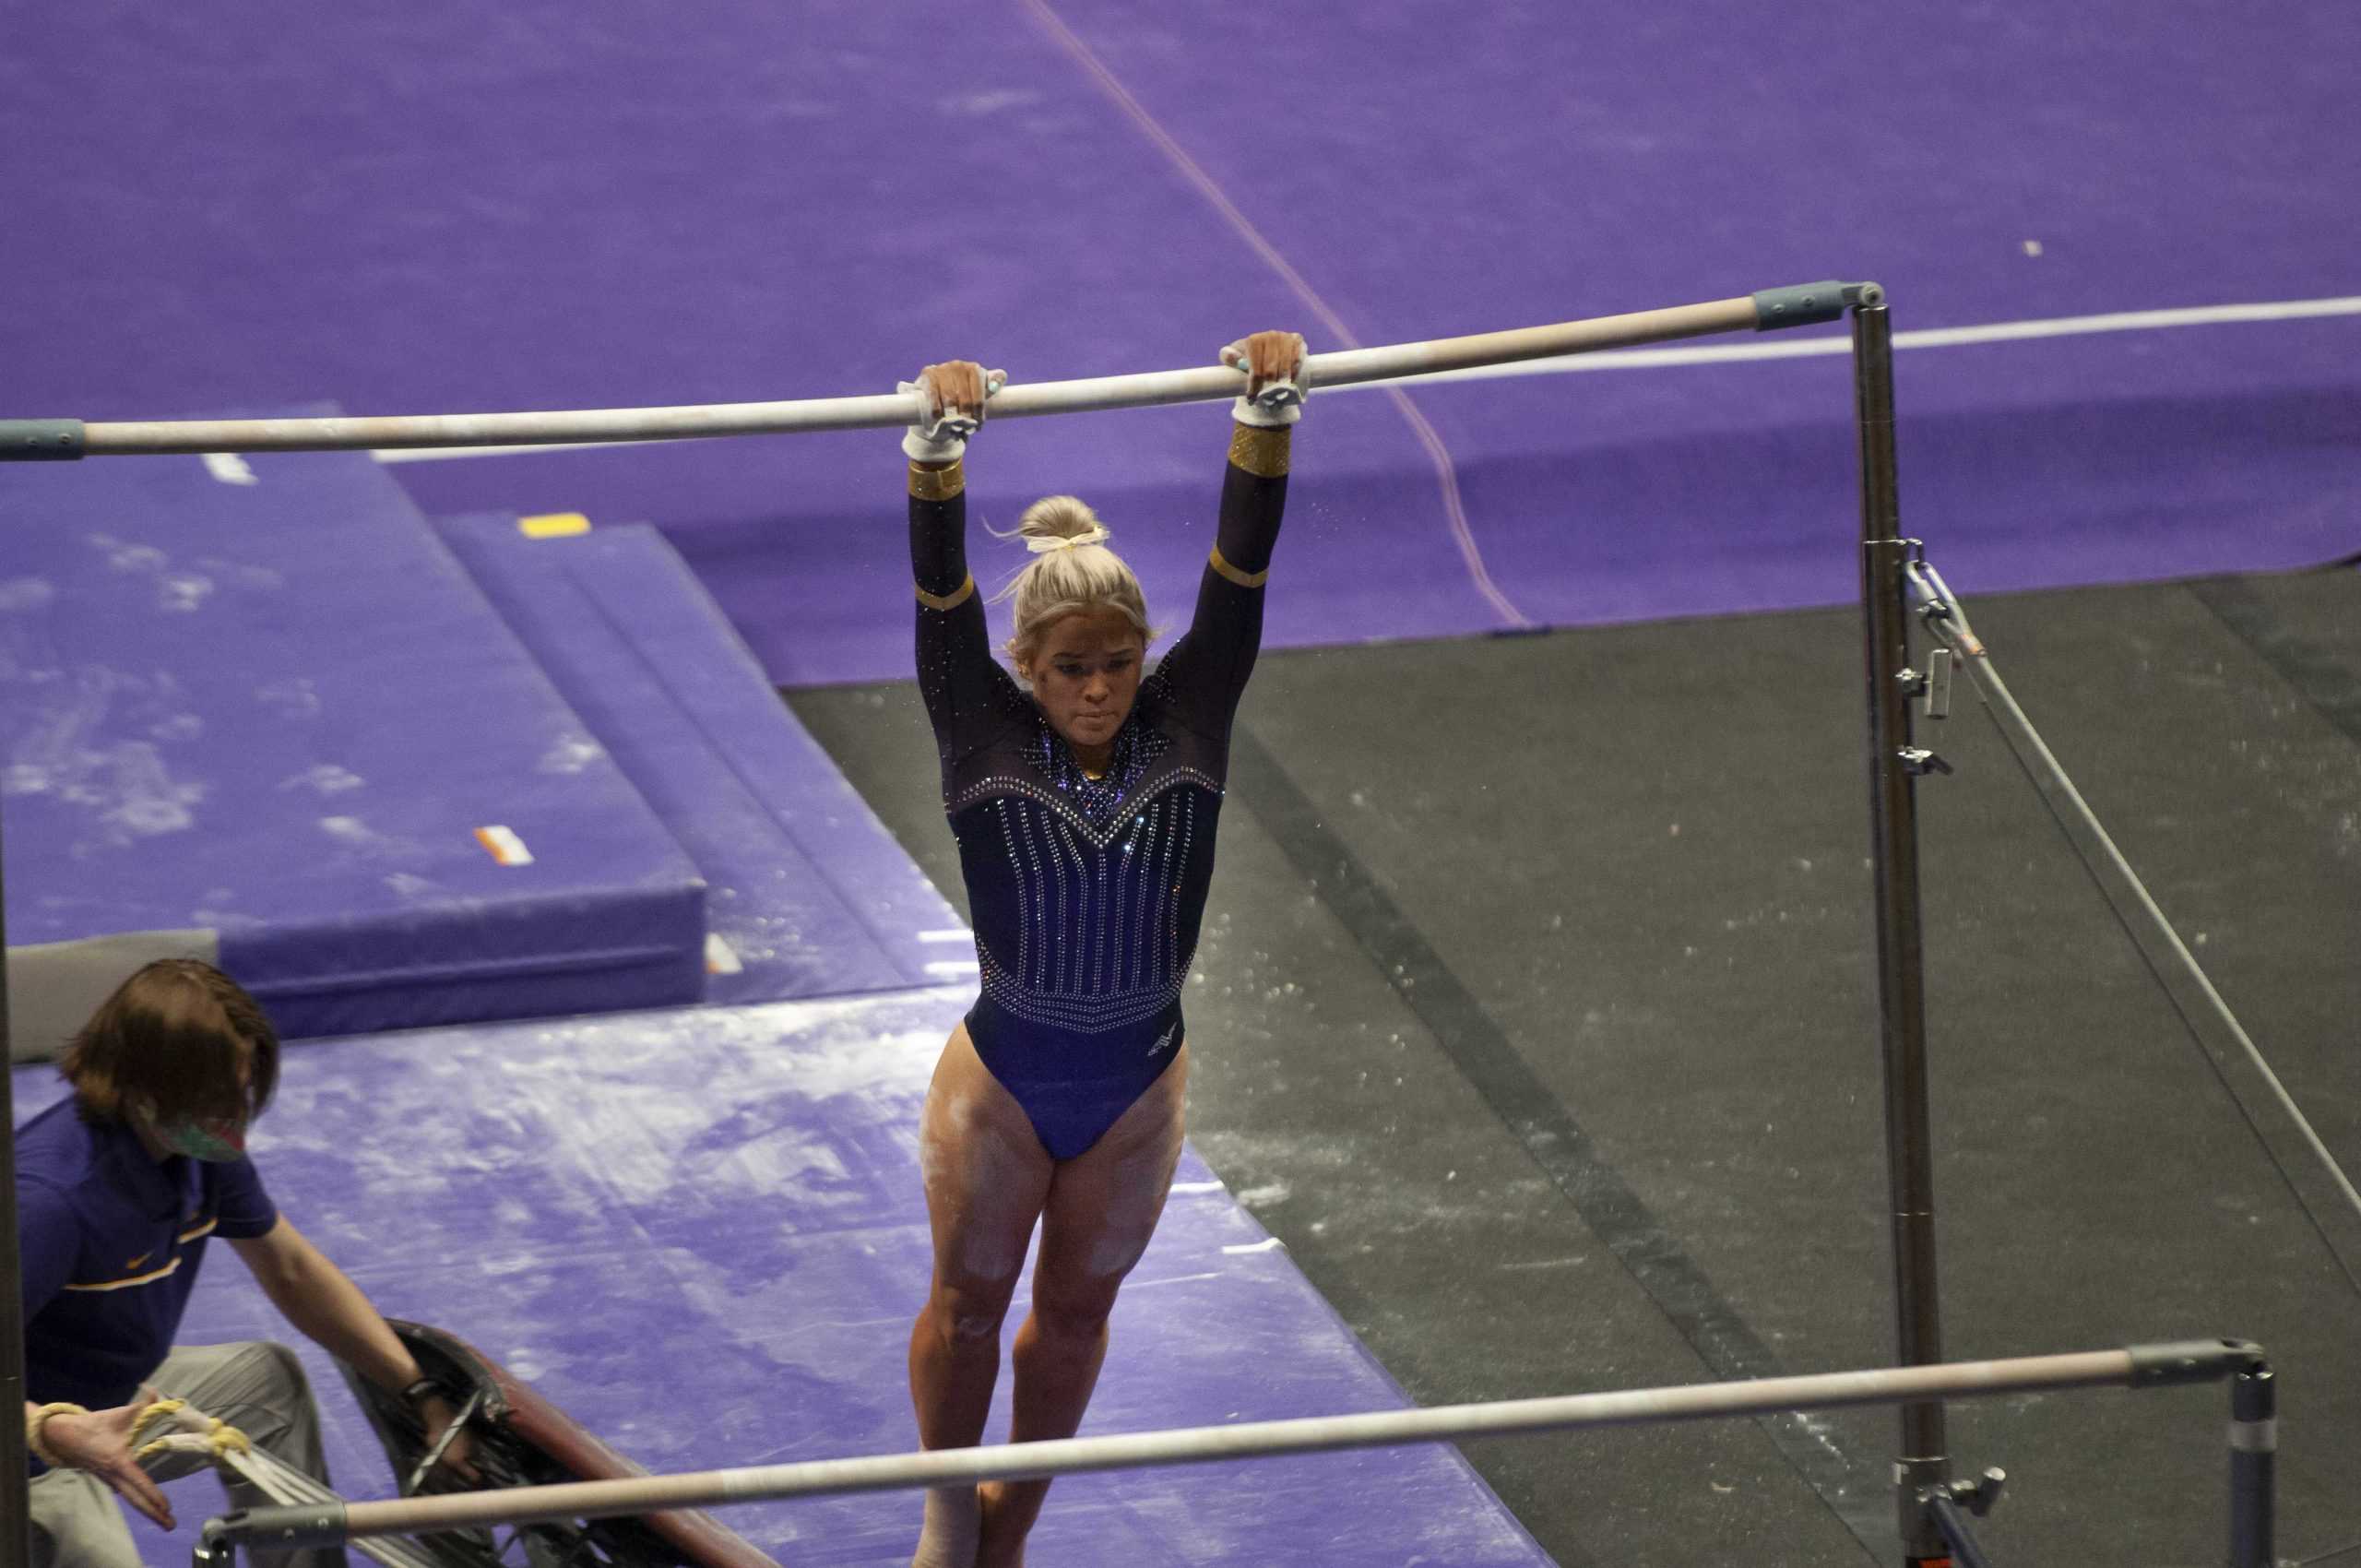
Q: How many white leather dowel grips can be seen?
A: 2